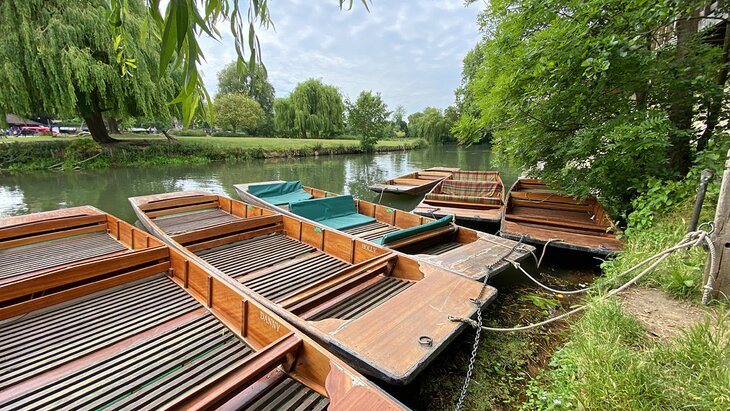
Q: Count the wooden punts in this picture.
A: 6